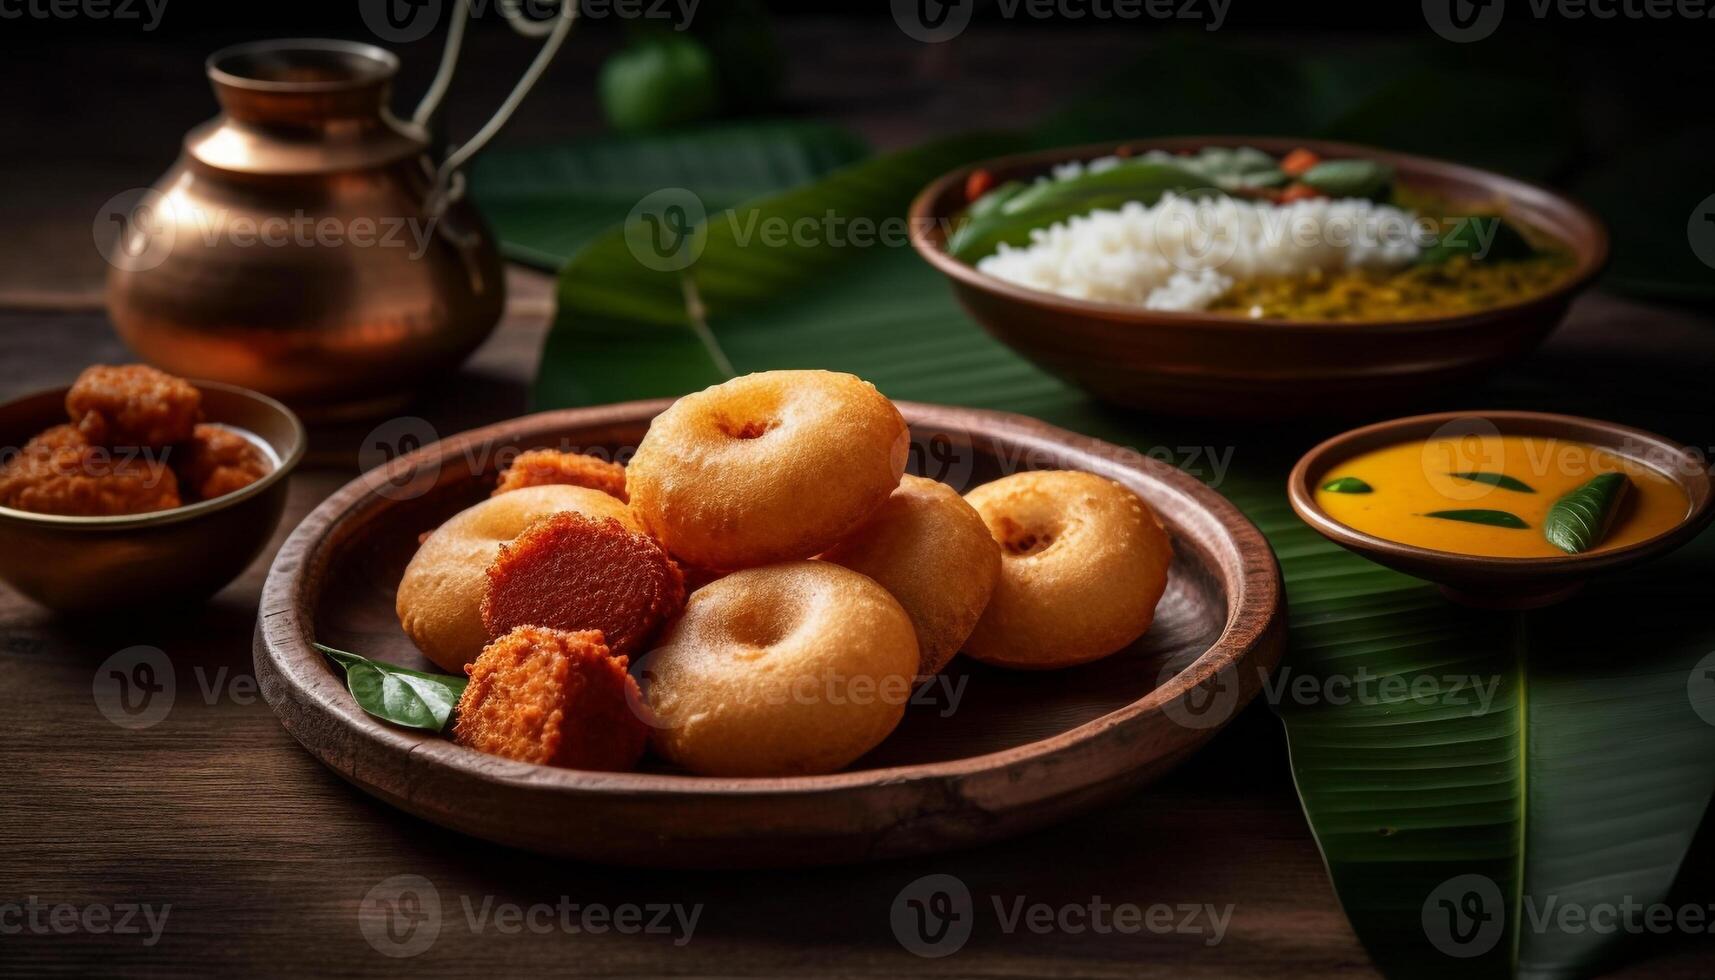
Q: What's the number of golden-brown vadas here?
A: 5